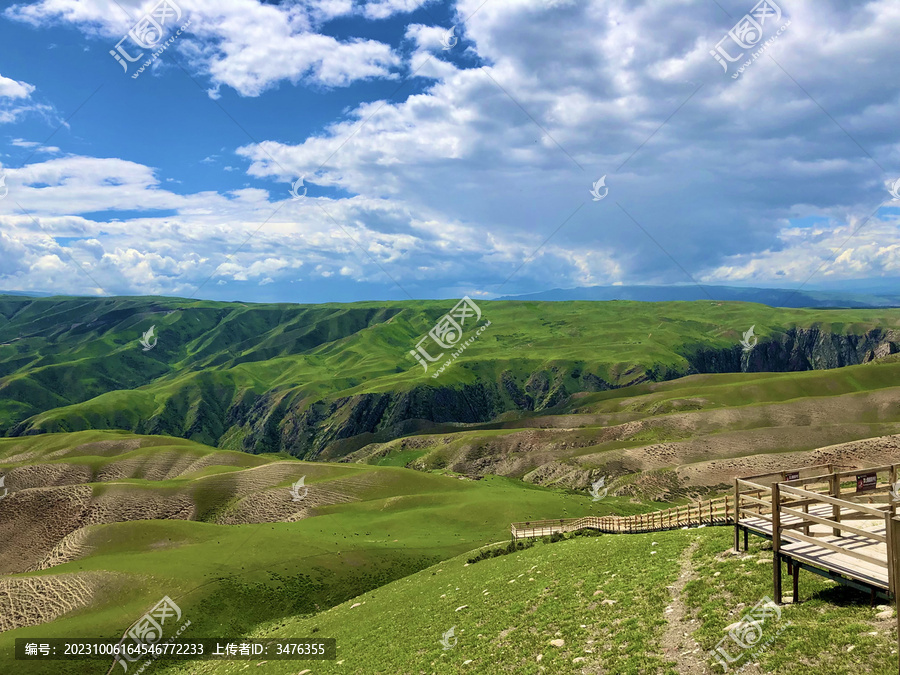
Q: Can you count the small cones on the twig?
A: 0